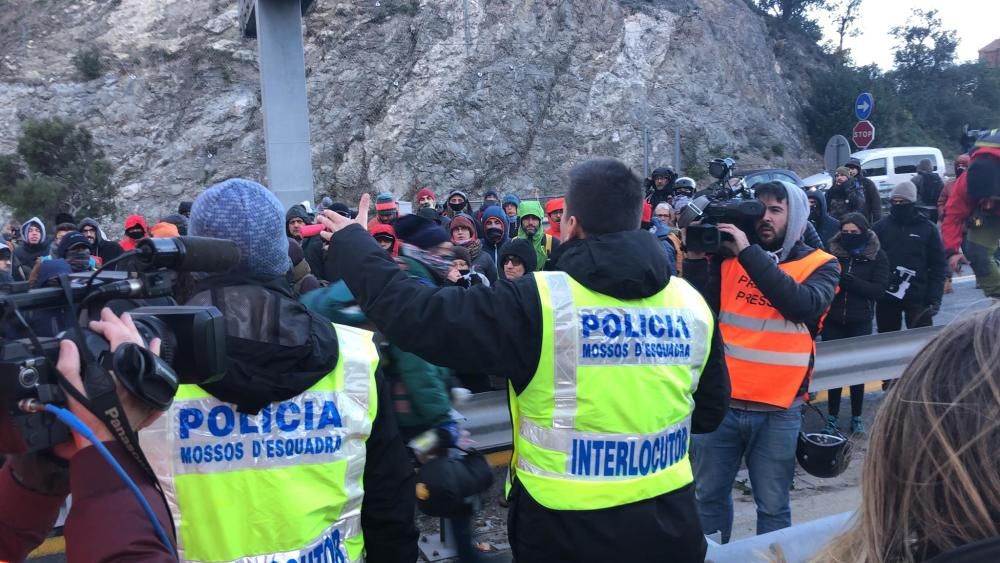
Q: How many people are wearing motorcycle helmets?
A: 2